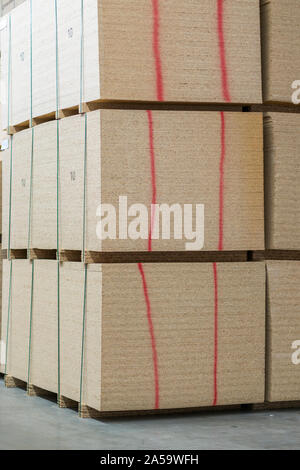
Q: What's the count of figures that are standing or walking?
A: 0